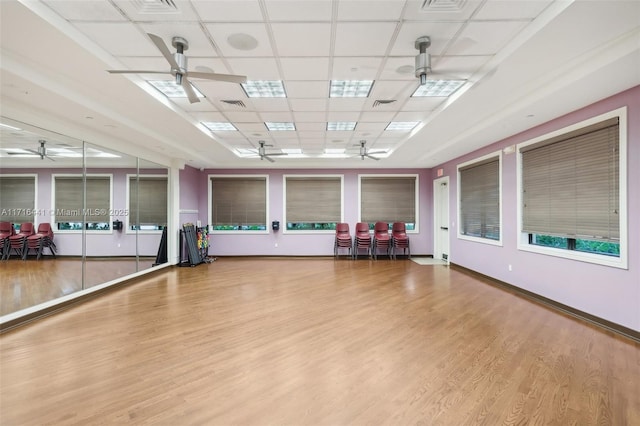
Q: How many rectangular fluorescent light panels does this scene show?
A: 12